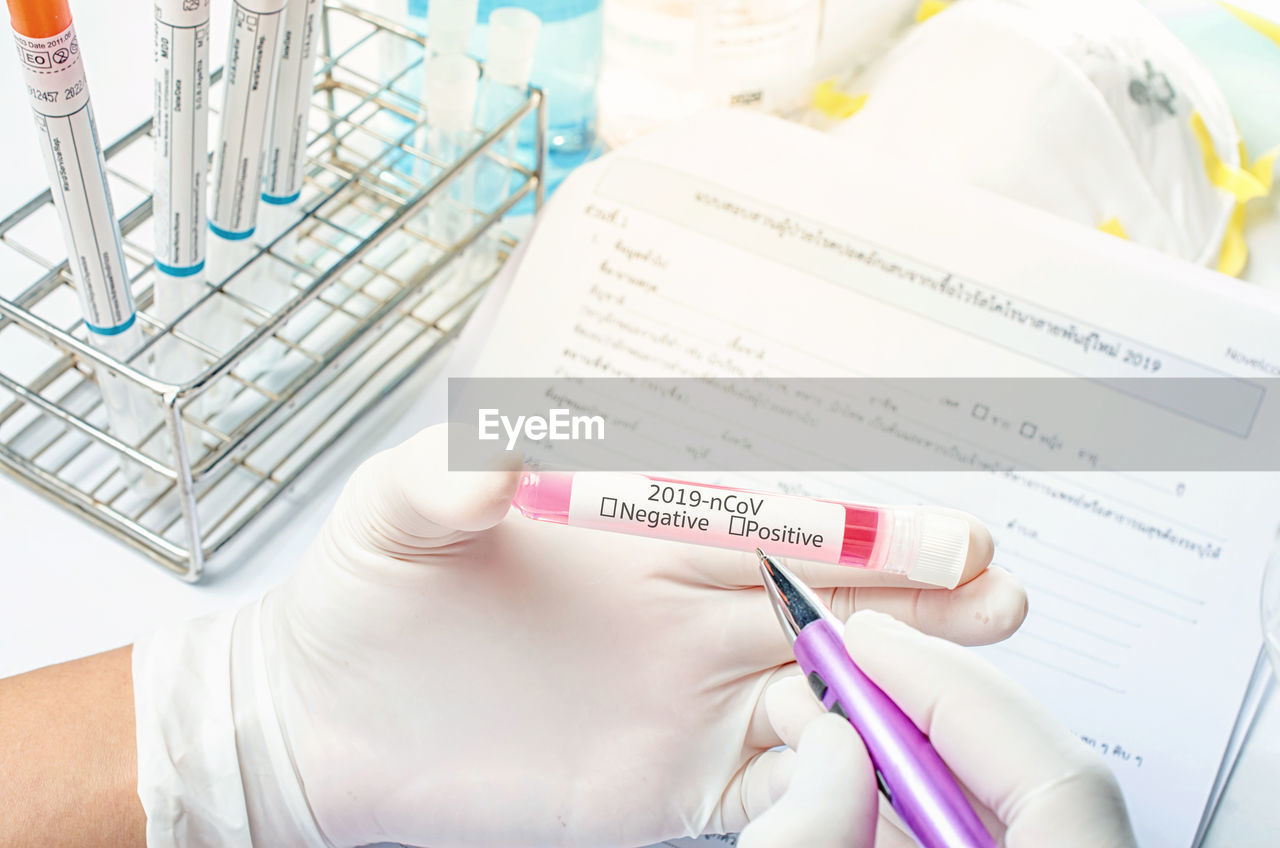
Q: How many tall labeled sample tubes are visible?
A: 4